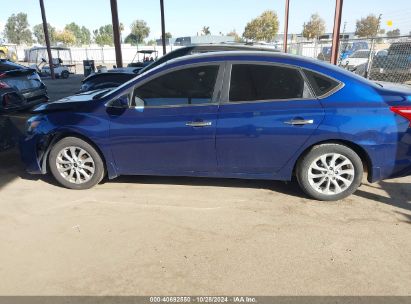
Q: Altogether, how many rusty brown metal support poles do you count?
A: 5